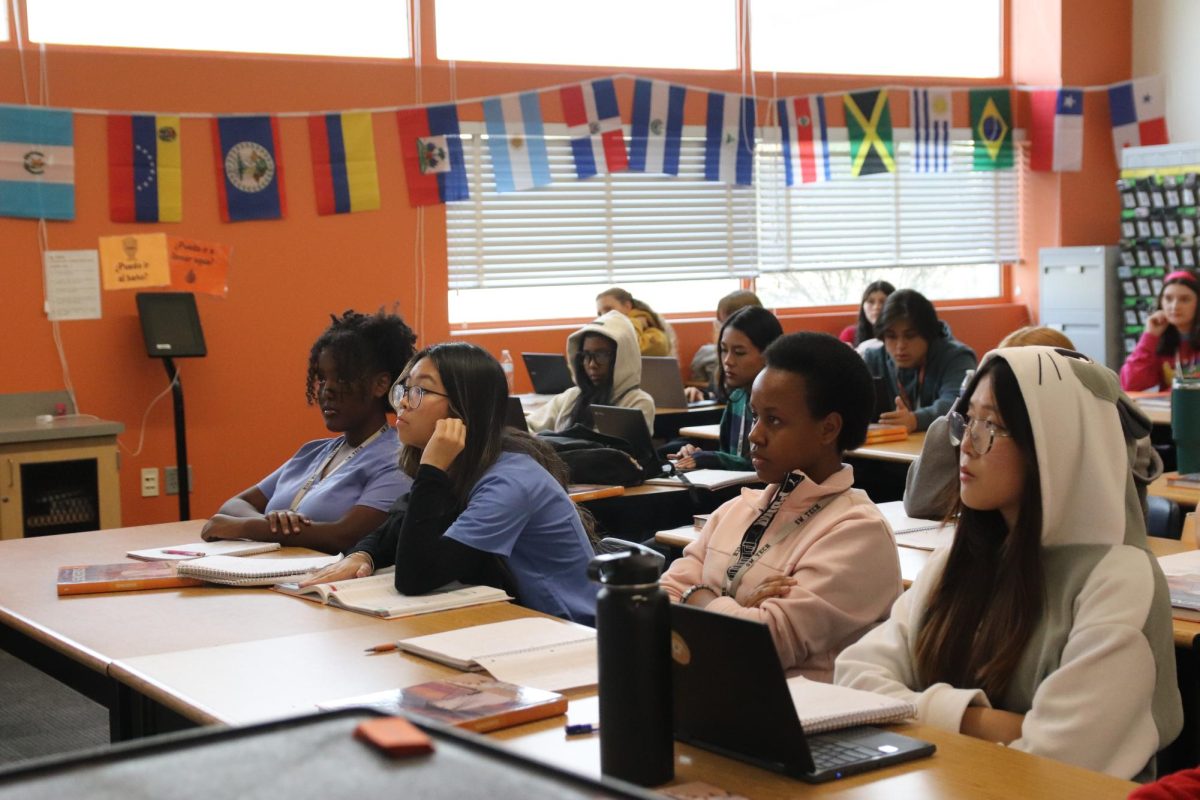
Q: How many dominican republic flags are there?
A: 1